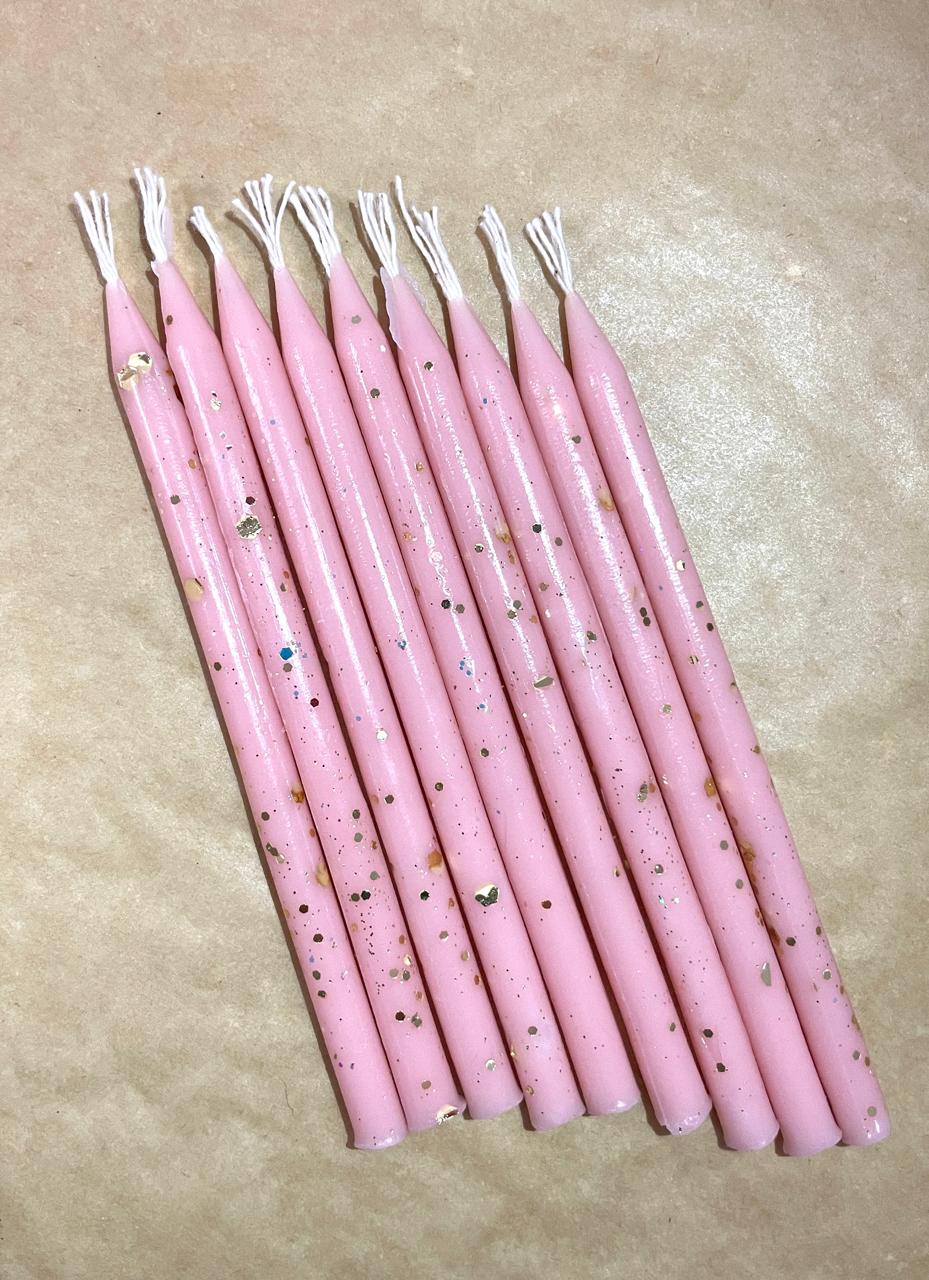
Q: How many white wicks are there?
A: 9